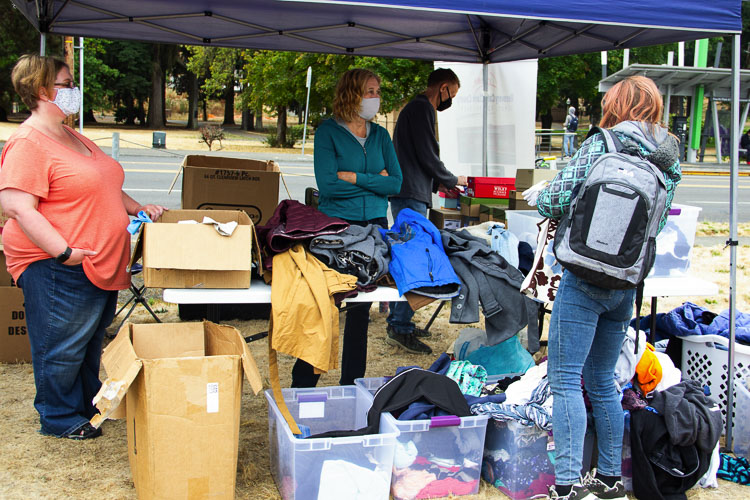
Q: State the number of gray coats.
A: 2